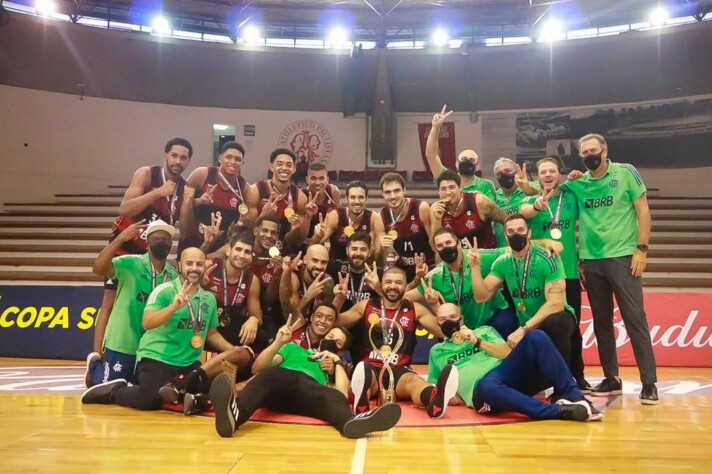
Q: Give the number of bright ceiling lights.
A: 7